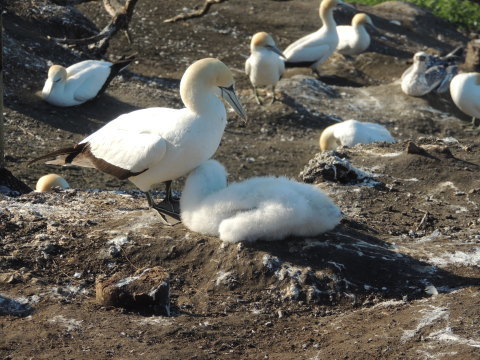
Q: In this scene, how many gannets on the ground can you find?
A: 10